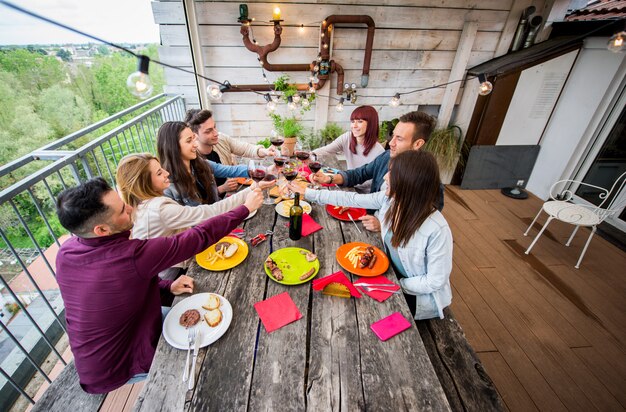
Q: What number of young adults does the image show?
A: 7